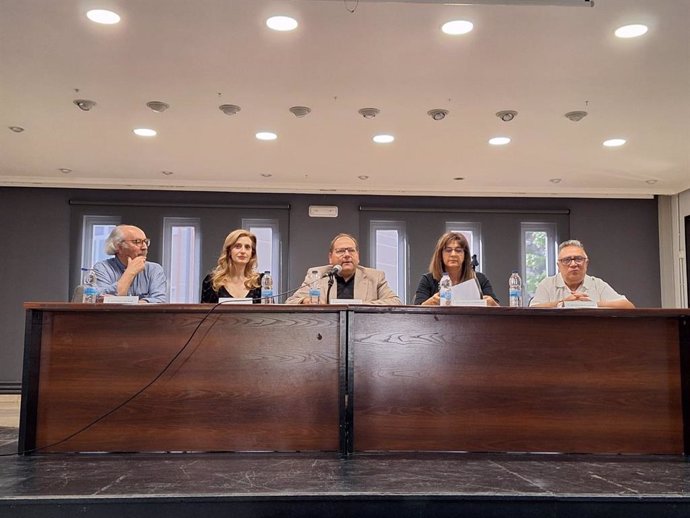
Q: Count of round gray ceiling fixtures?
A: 8